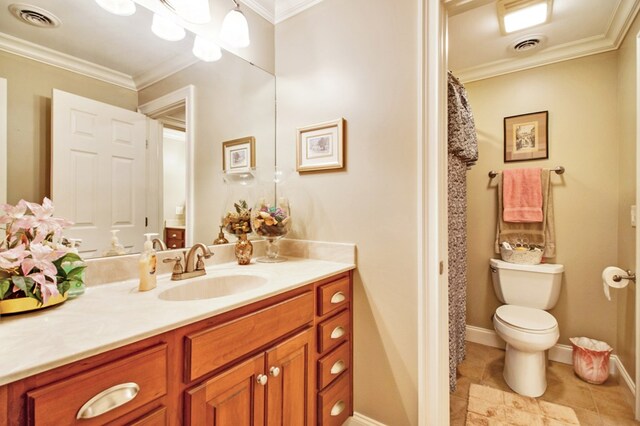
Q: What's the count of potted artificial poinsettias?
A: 1